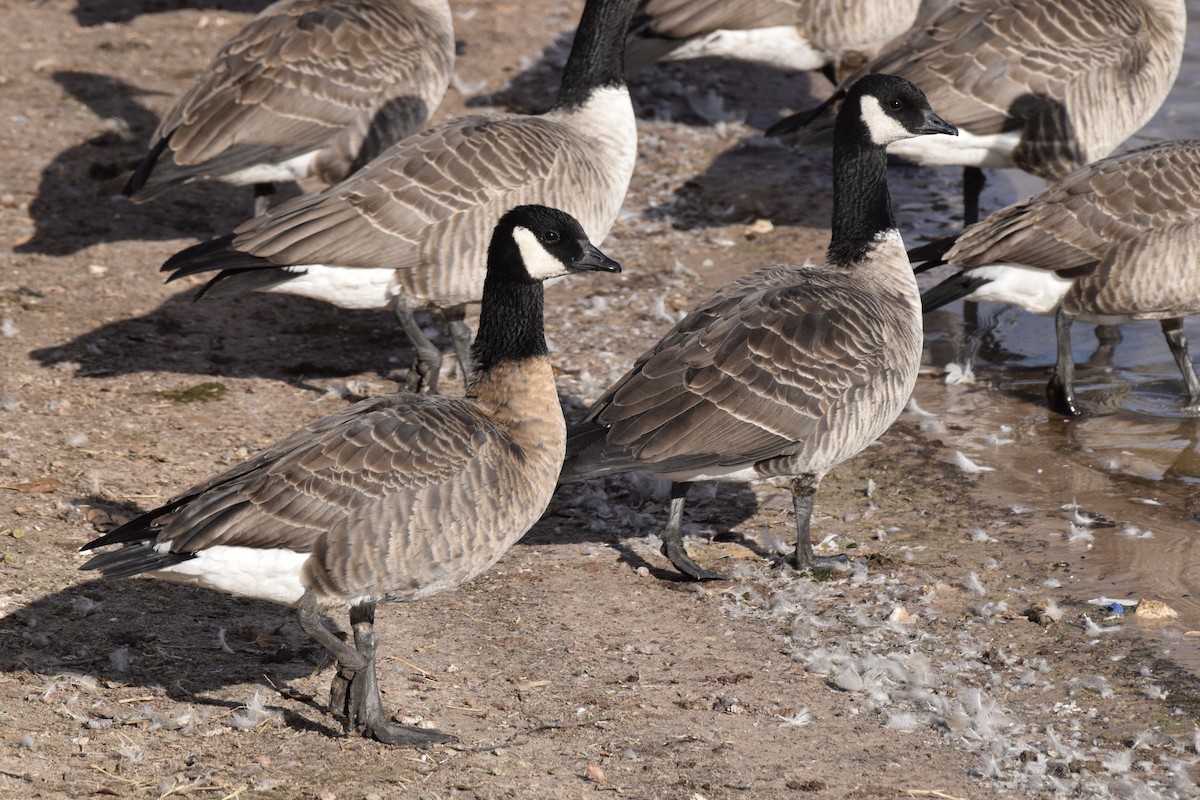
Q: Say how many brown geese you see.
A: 7